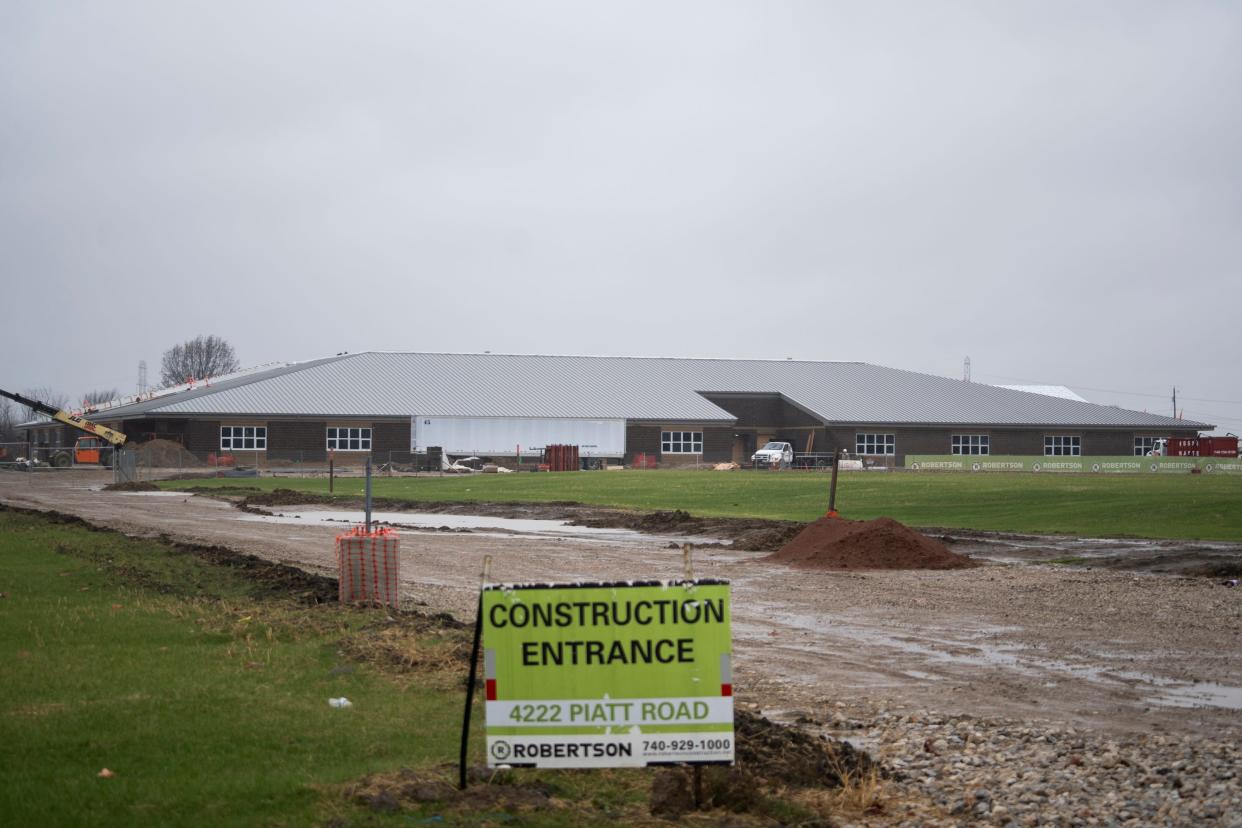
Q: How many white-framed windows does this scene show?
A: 7